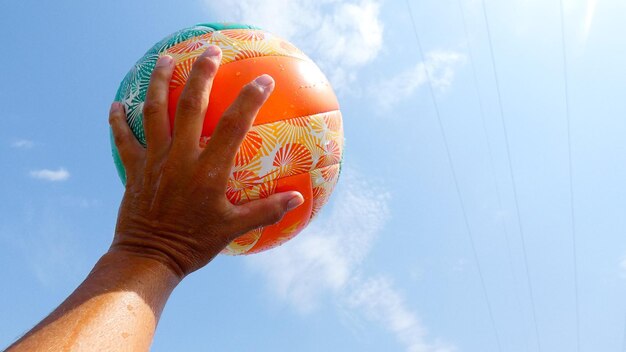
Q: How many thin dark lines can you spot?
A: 4